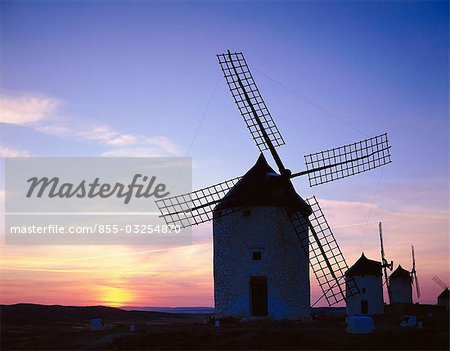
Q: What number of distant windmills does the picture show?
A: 3